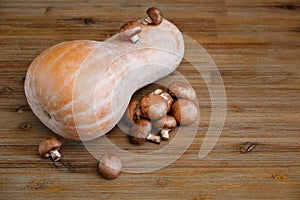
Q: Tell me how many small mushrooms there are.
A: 11